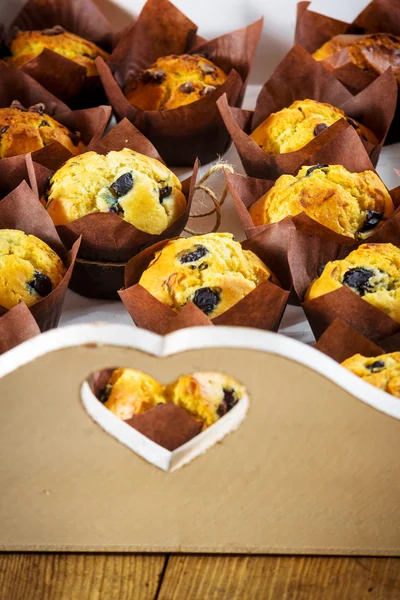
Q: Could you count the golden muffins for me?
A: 12